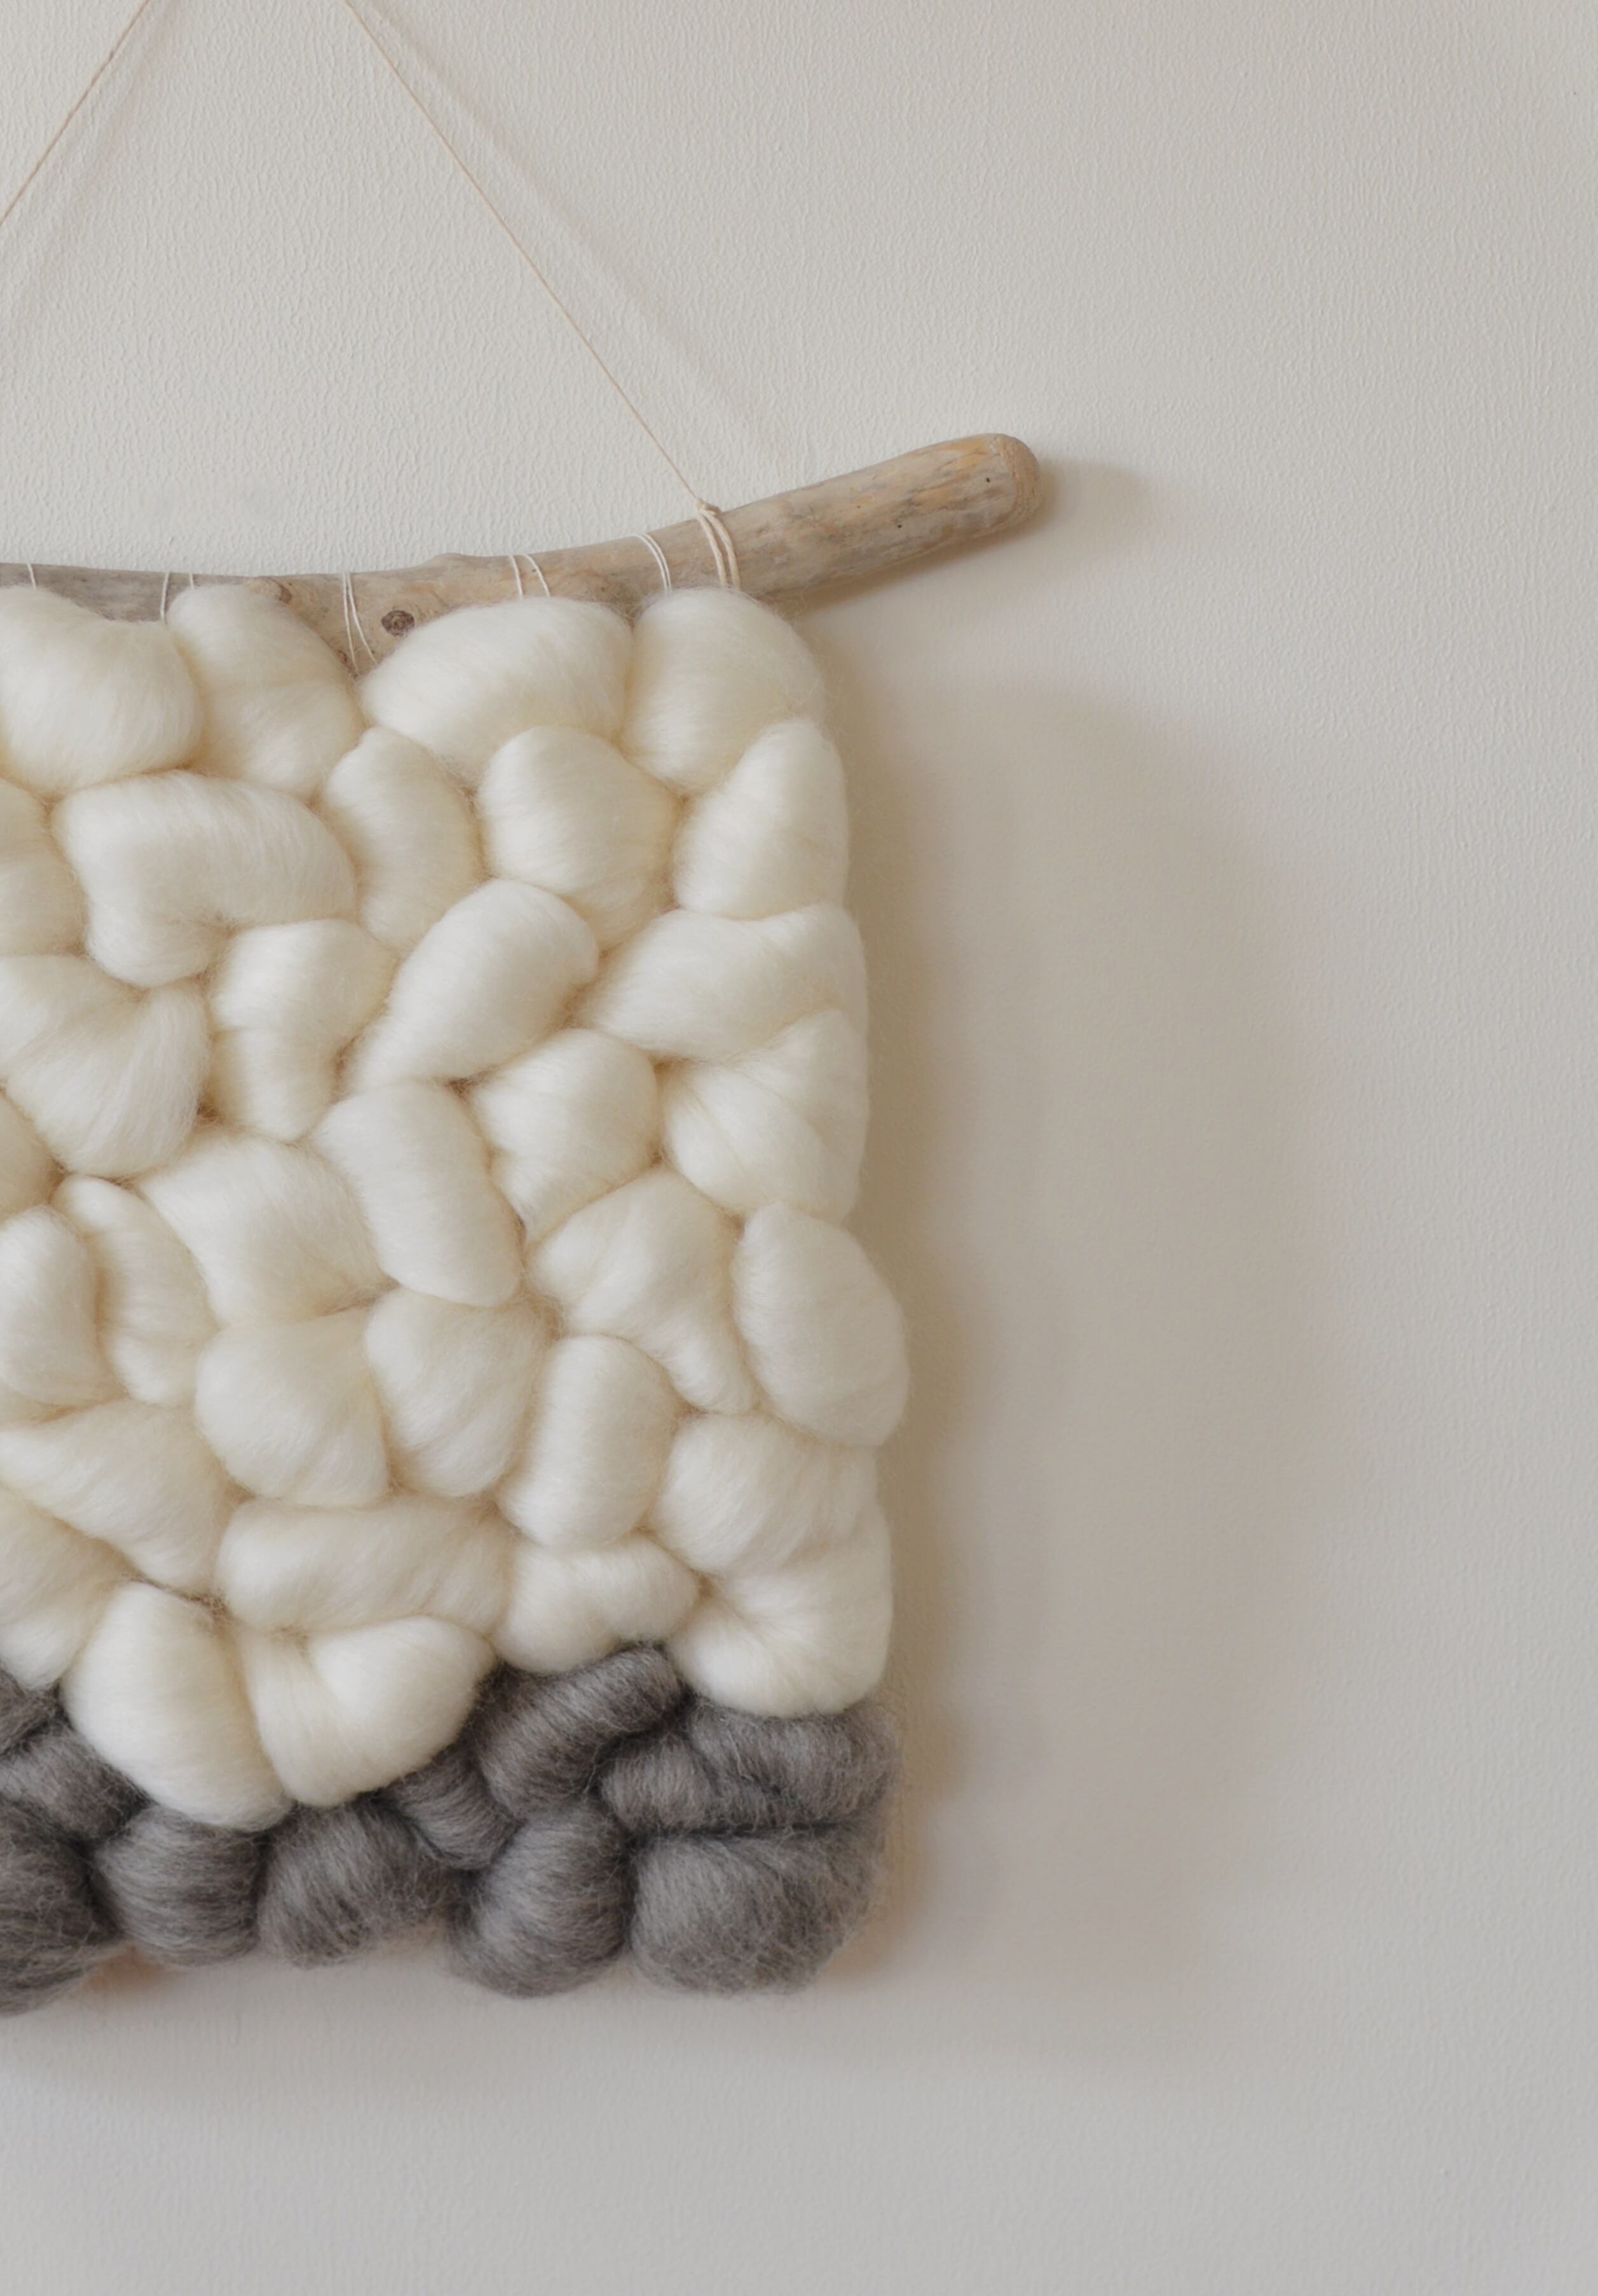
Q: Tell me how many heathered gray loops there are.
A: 11